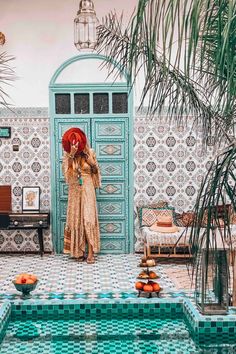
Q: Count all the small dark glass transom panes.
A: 4